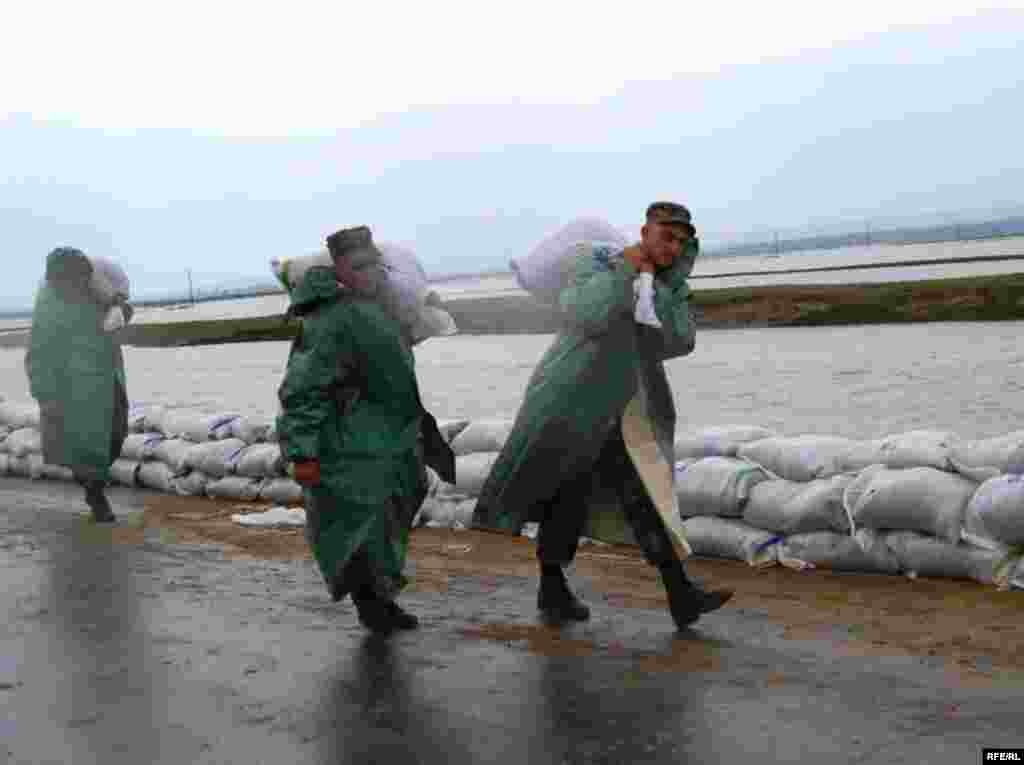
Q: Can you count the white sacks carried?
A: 3